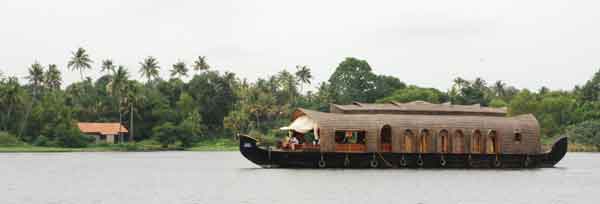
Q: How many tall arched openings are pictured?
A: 7